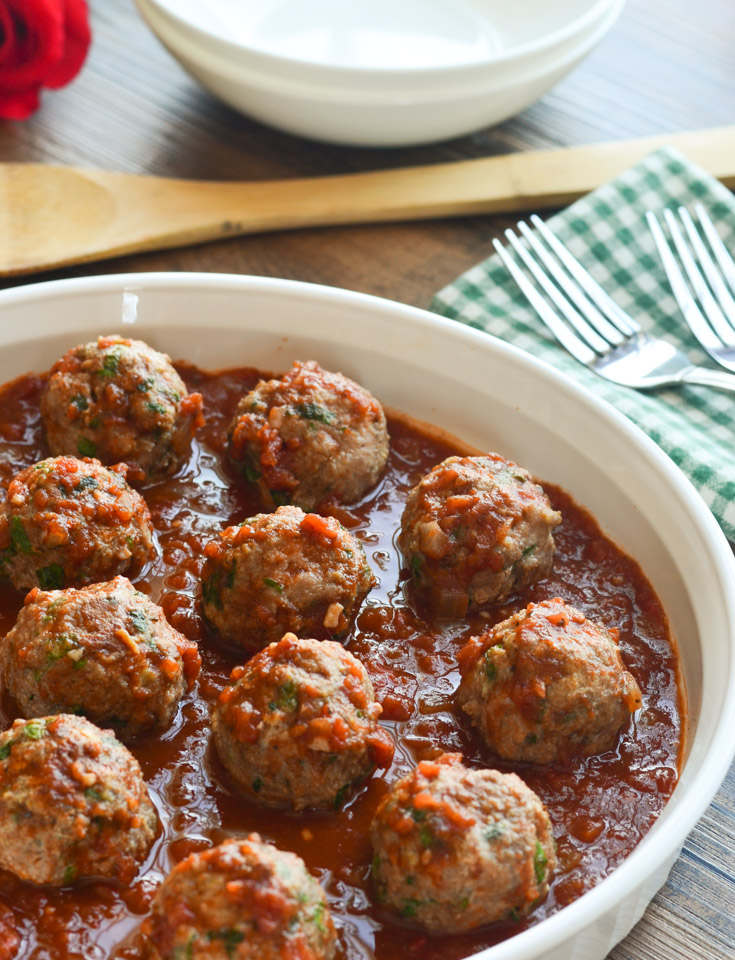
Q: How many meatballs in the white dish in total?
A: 11